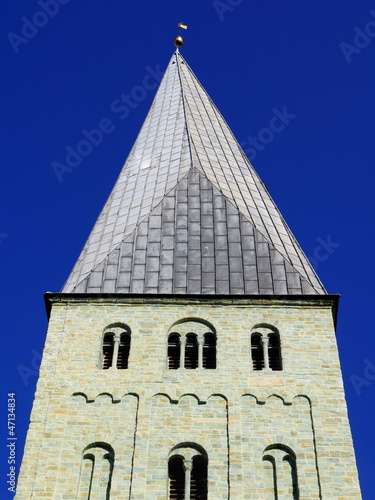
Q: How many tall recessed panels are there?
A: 3